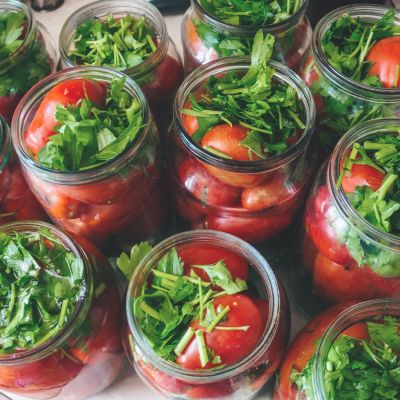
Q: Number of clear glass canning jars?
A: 11